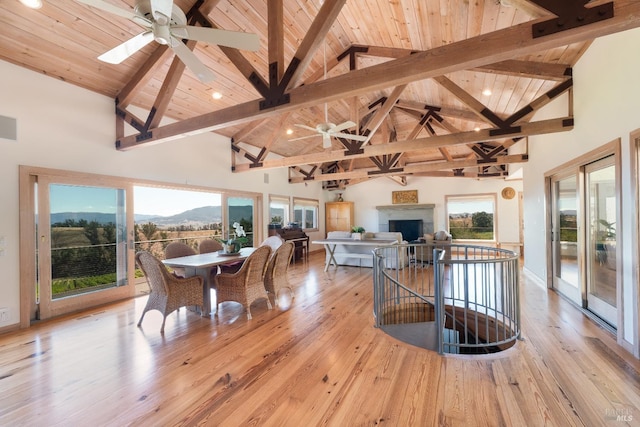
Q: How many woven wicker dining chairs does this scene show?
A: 6